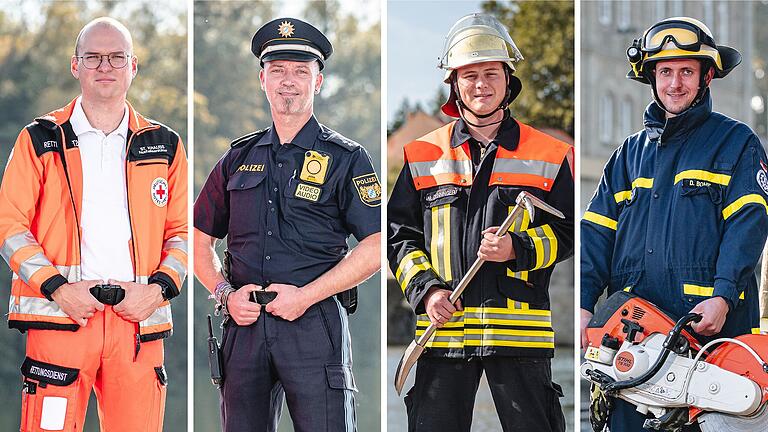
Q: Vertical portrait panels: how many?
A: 4